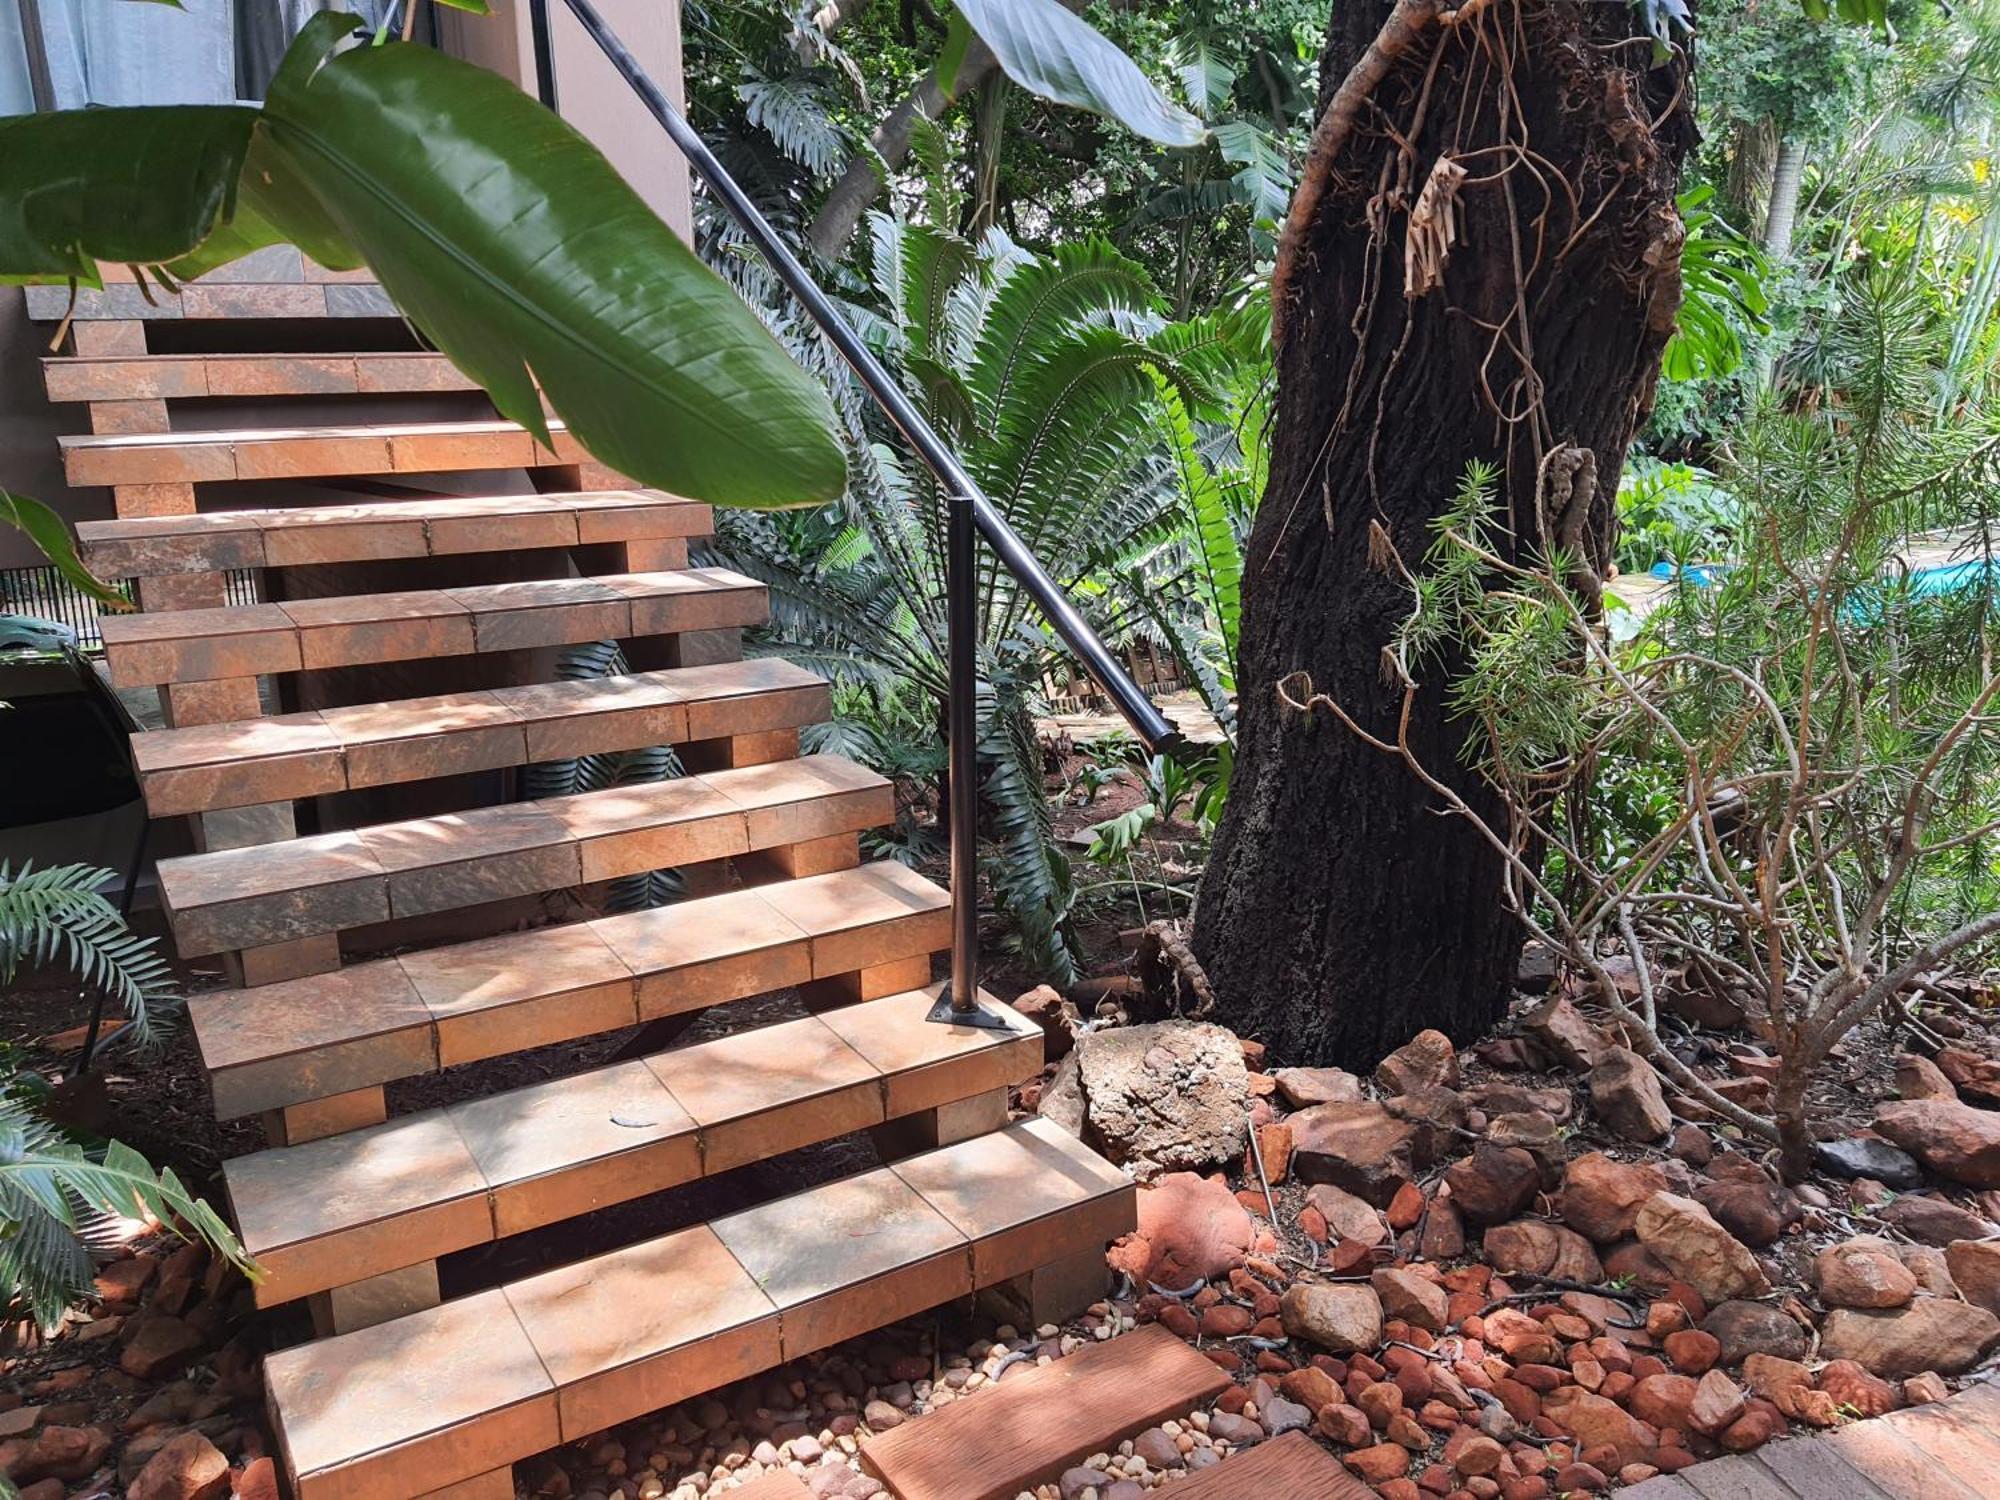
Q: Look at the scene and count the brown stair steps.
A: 10